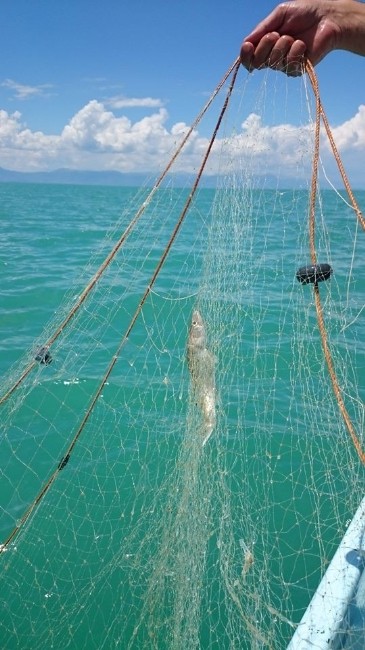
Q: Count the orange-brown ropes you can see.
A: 4